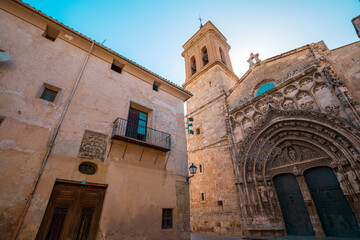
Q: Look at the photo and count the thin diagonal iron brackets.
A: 5